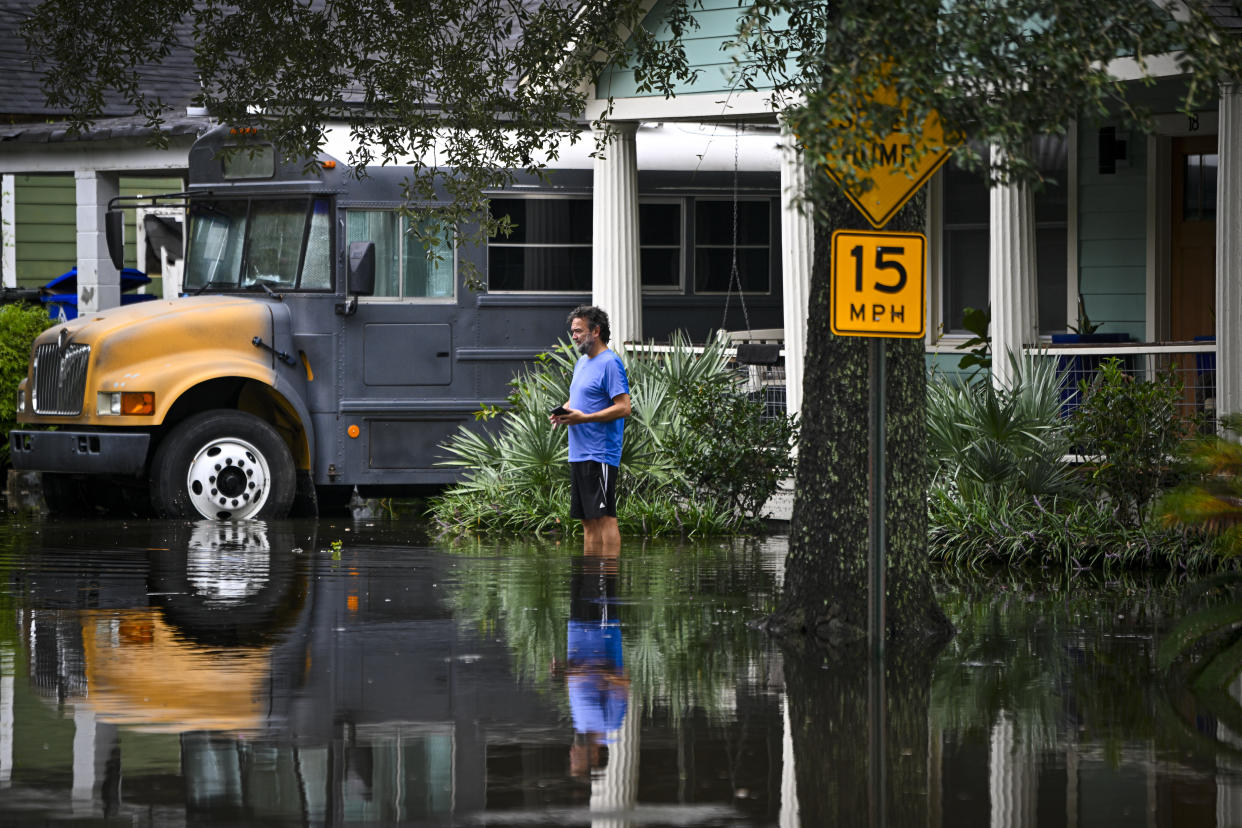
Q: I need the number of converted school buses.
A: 1